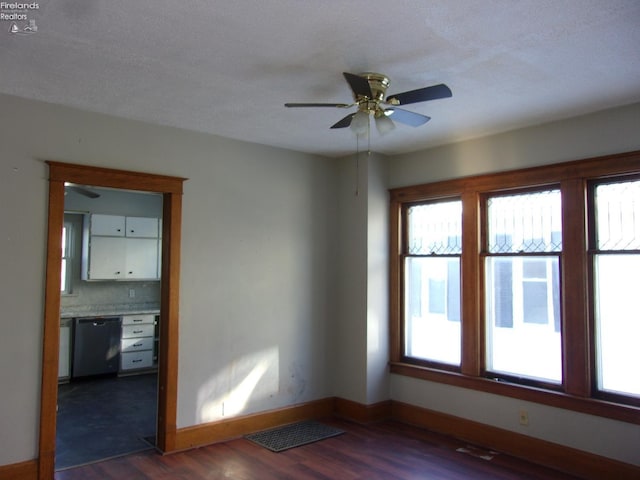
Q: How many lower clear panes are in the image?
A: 3